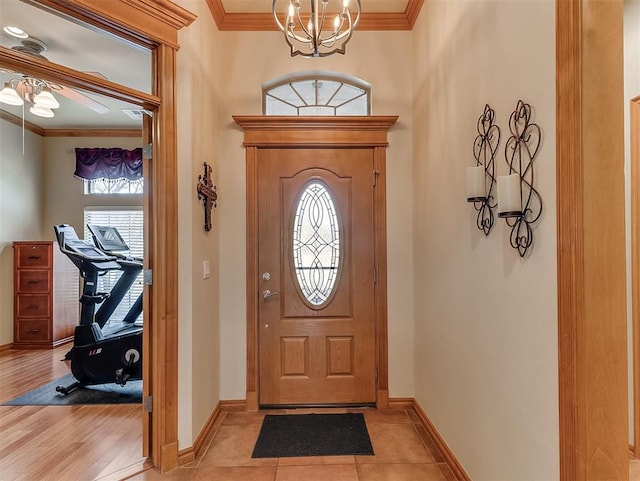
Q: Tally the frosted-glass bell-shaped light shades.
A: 3